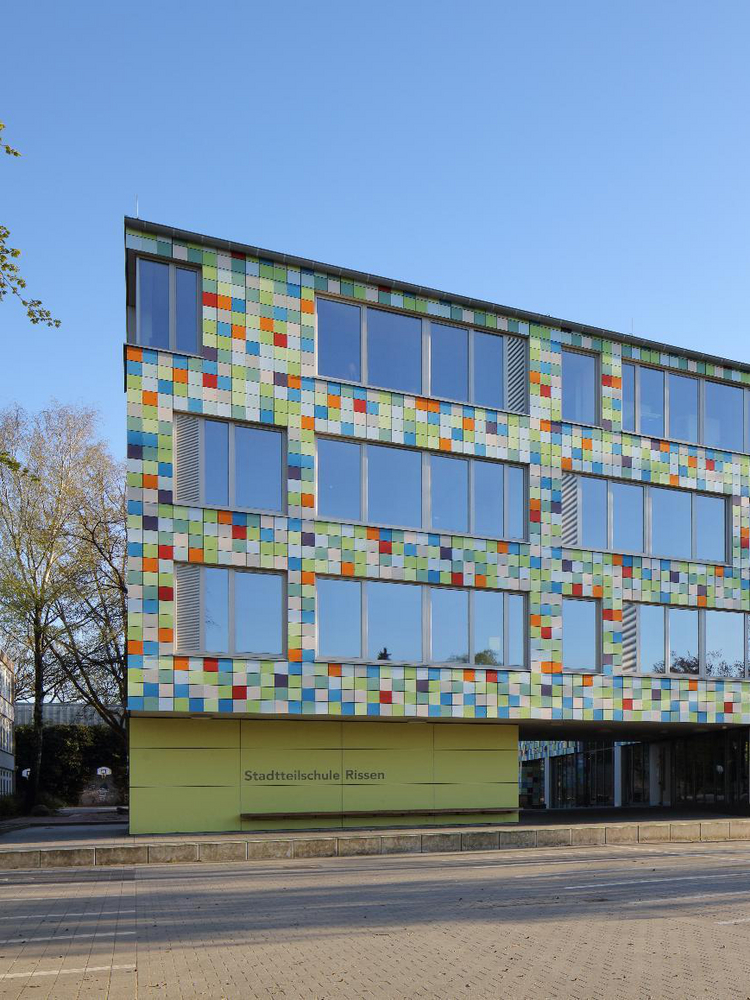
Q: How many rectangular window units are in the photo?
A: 11